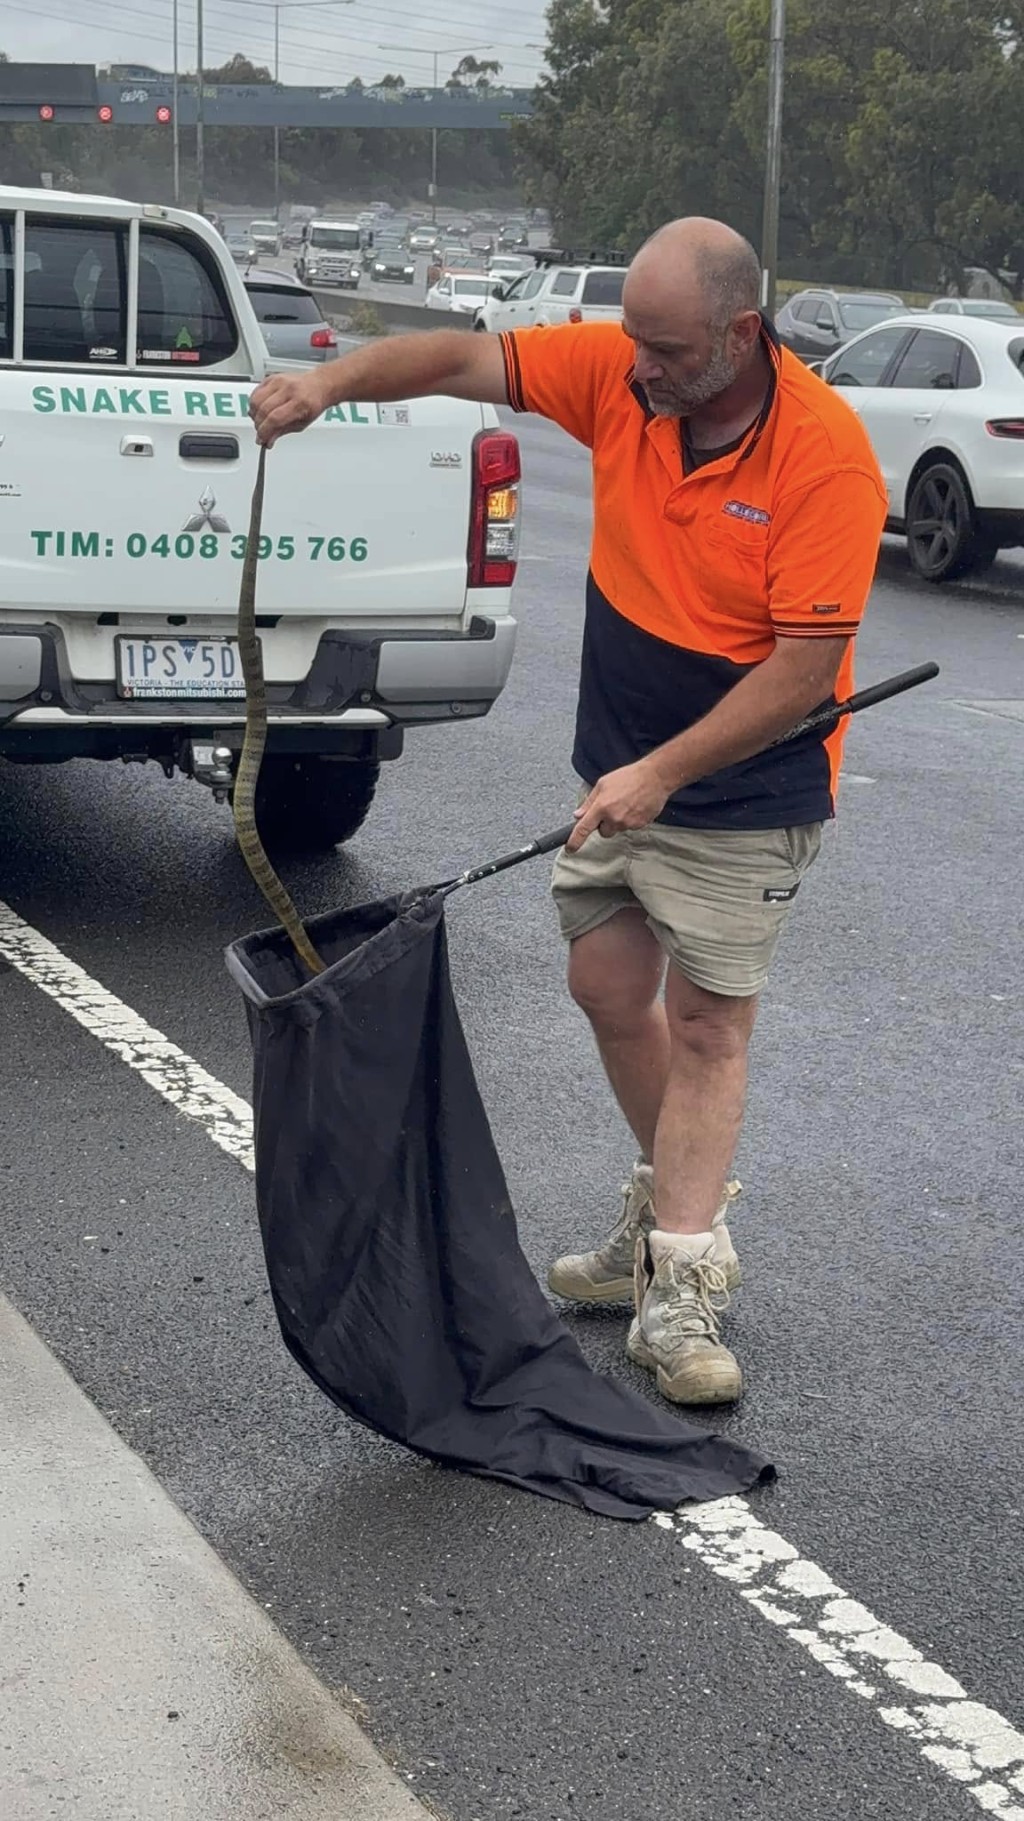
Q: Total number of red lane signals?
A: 3